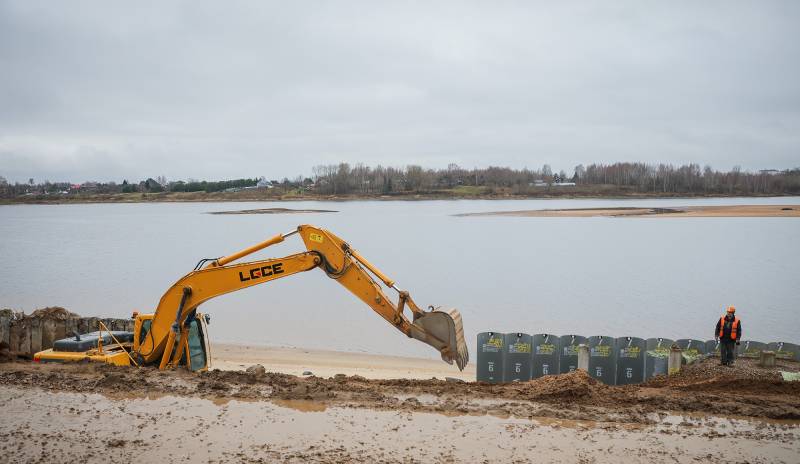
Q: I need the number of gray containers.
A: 11